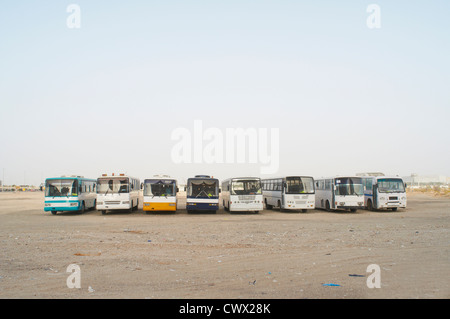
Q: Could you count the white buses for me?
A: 5